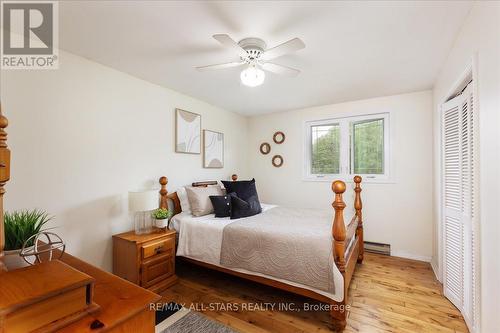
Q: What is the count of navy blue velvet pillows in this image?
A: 2